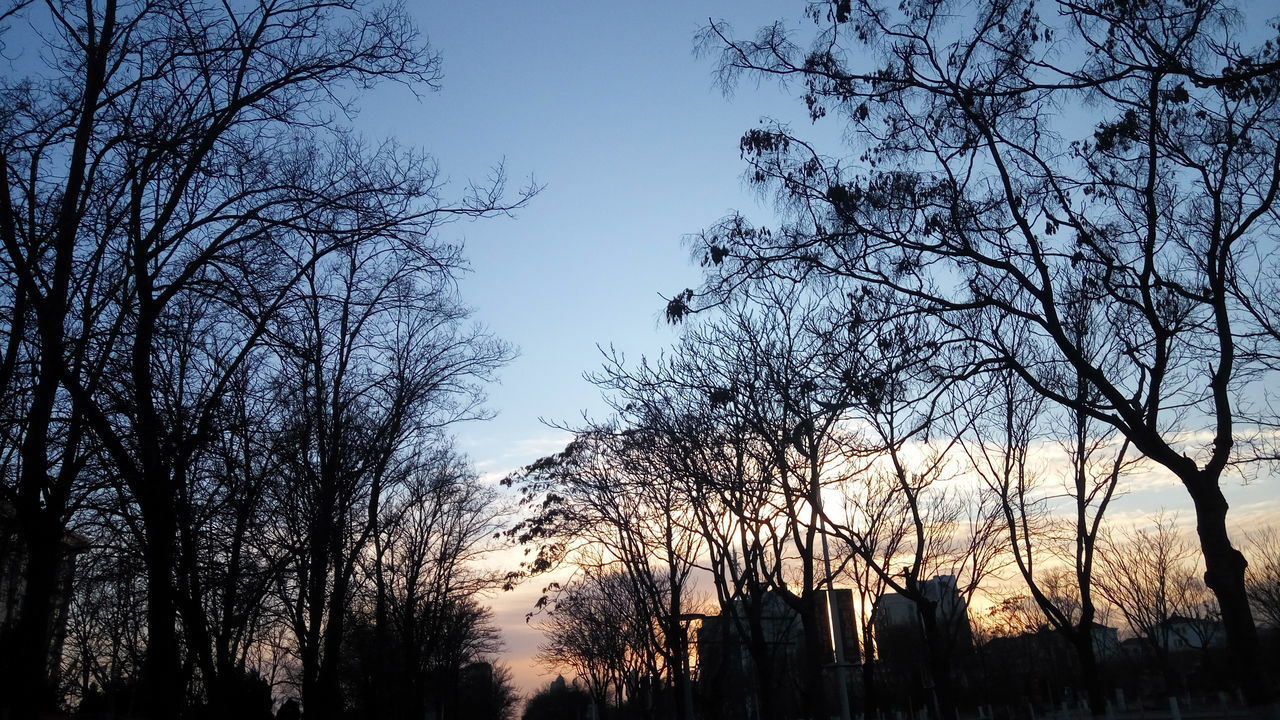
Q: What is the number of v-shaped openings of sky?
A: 1